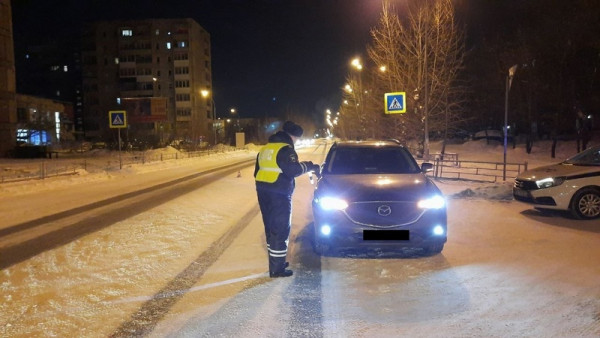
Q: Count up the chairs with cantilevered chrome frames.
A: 0